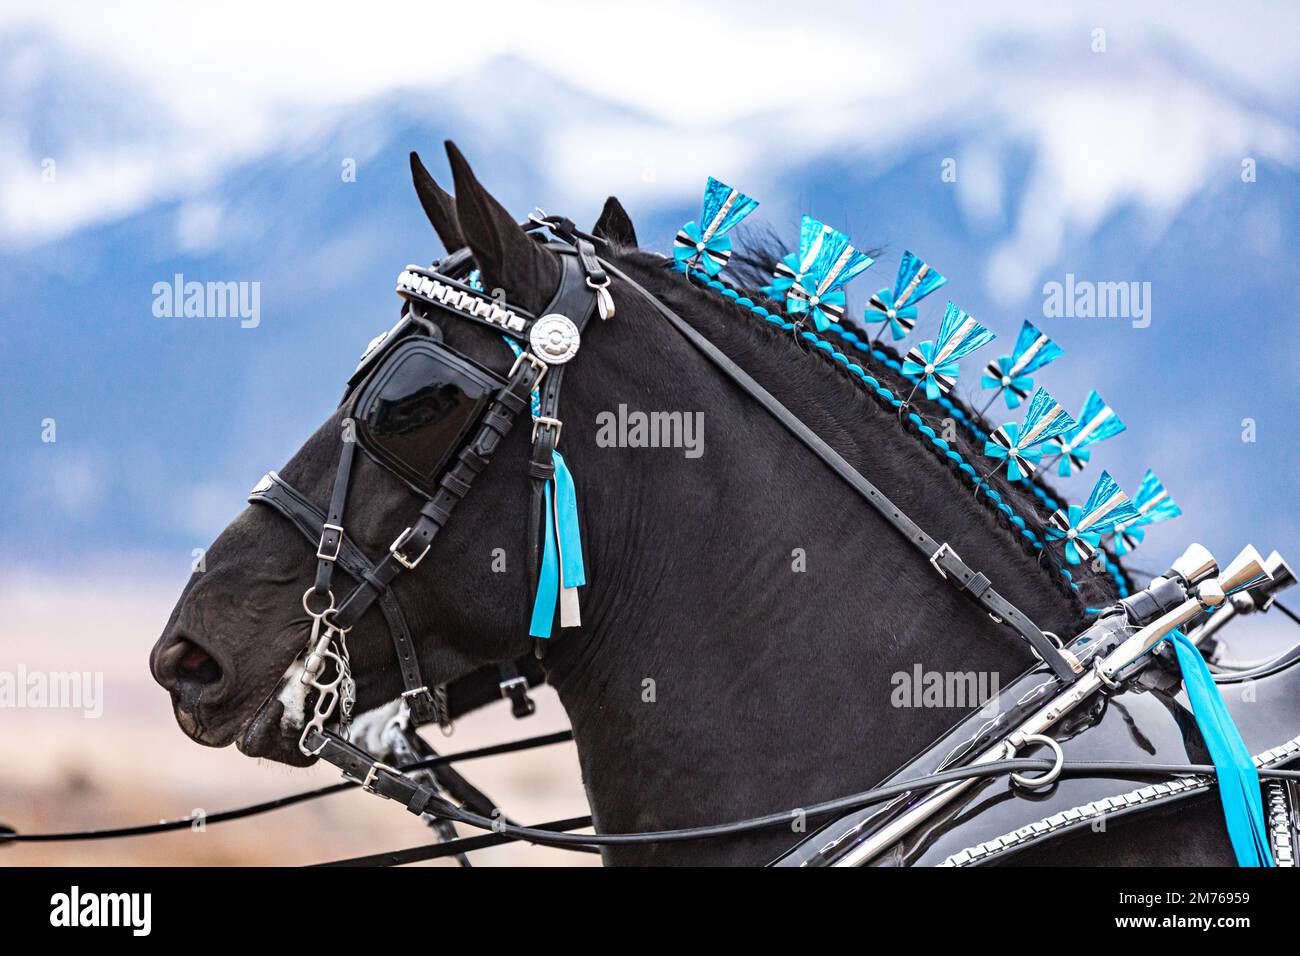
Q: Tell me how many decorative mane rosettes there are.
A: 10